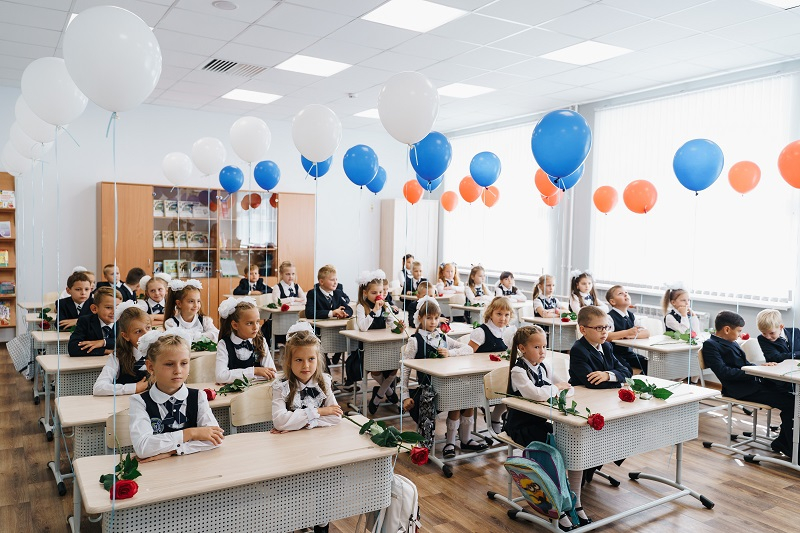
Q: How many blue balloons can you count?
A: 11